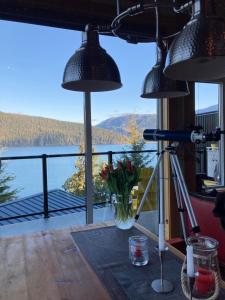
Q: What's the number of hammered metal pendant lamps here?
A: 3